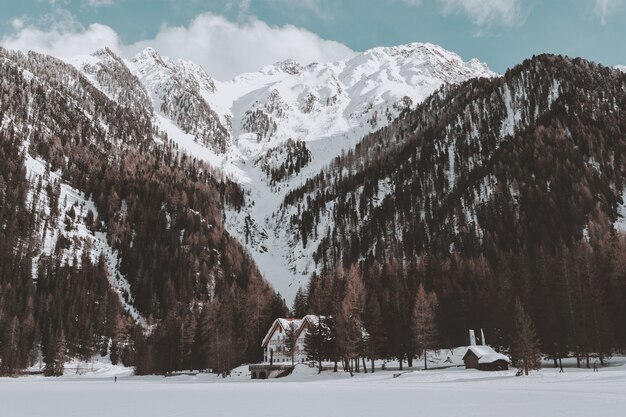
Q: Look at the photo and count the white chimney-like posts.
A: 2